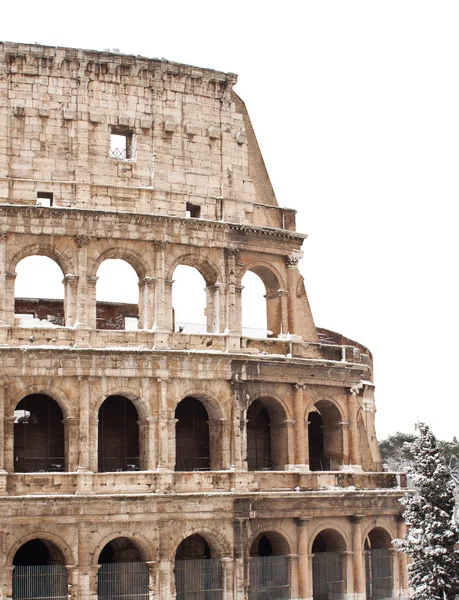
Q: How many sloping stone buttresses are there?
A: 3